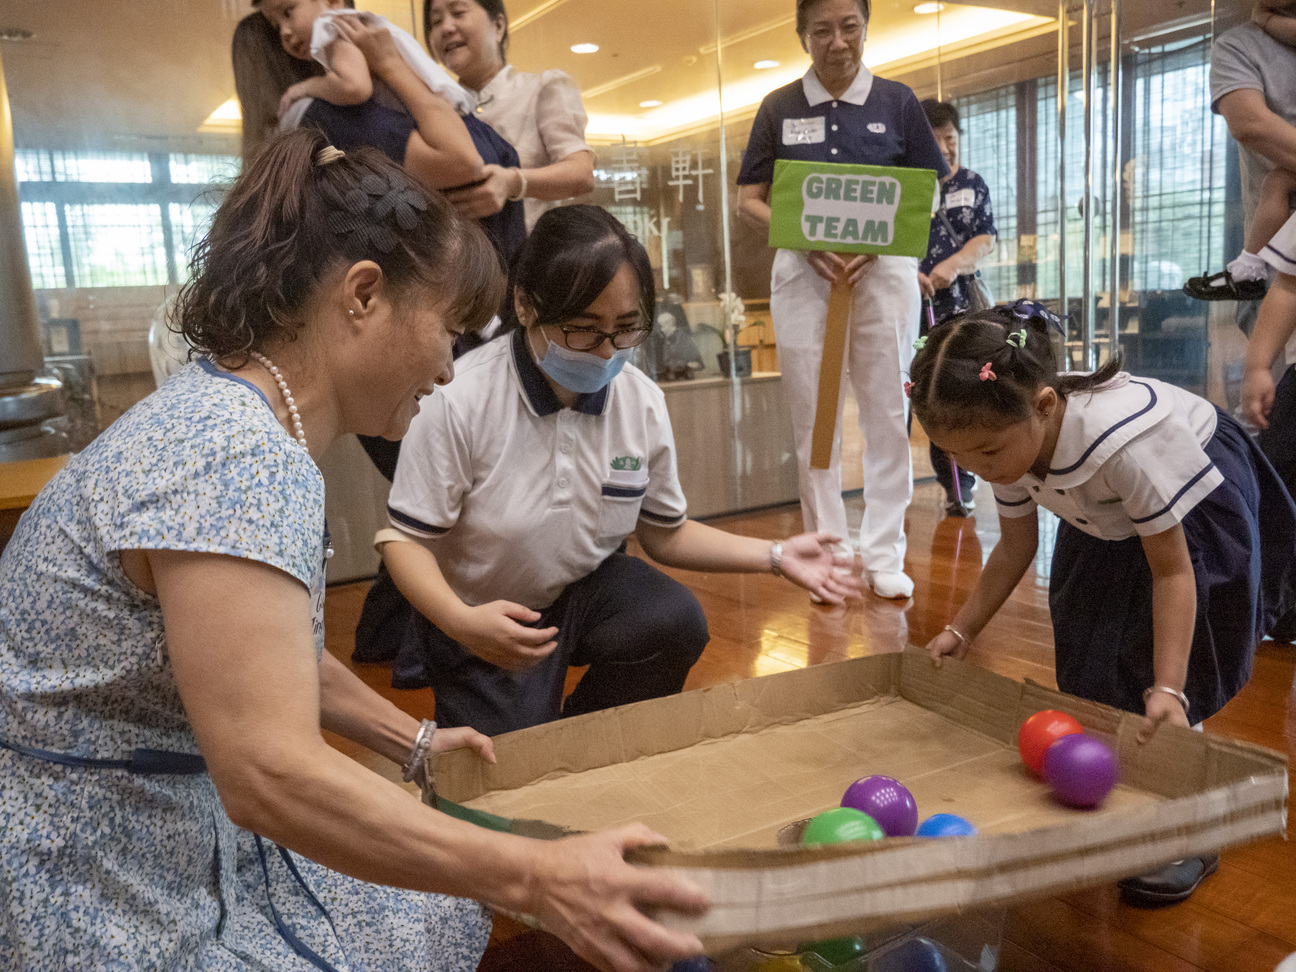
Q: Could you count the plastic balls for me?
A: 9